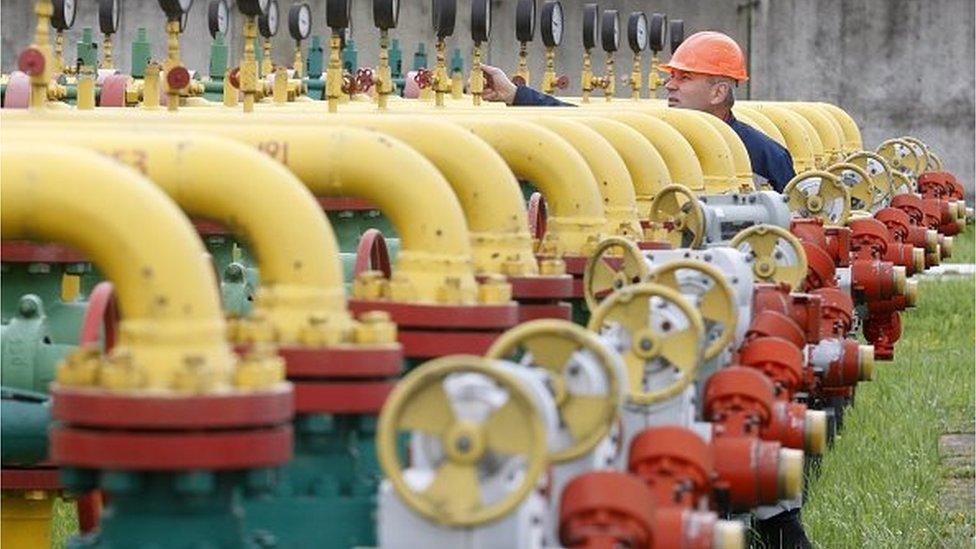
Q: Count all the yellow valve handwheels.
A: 14